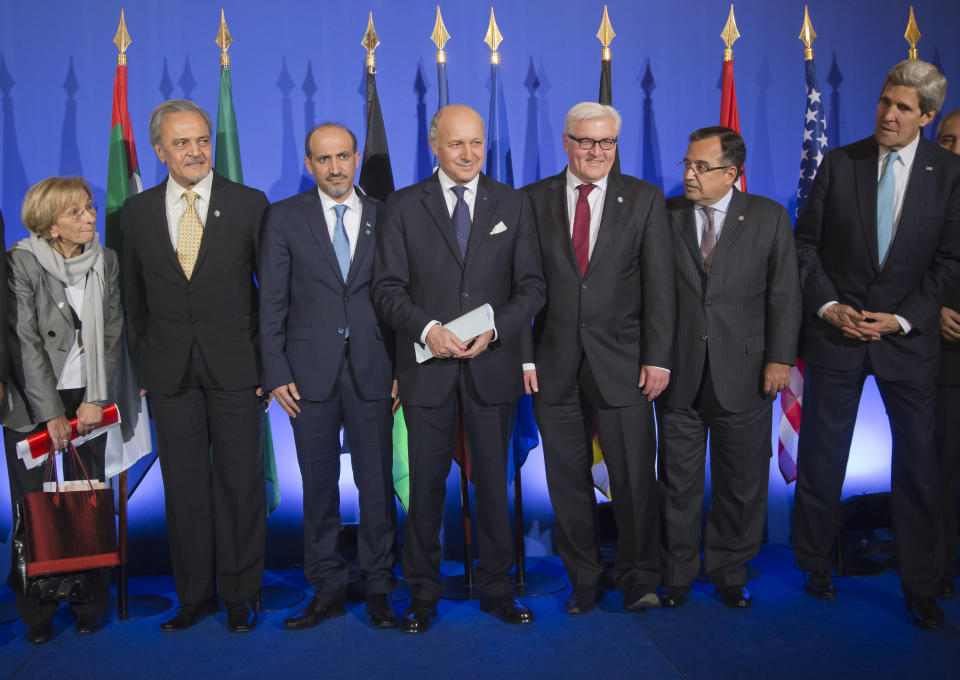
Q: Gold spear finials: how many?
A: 9